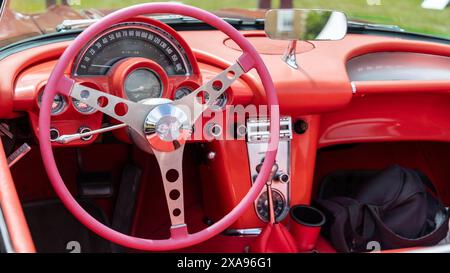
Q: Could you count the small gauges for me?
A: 4